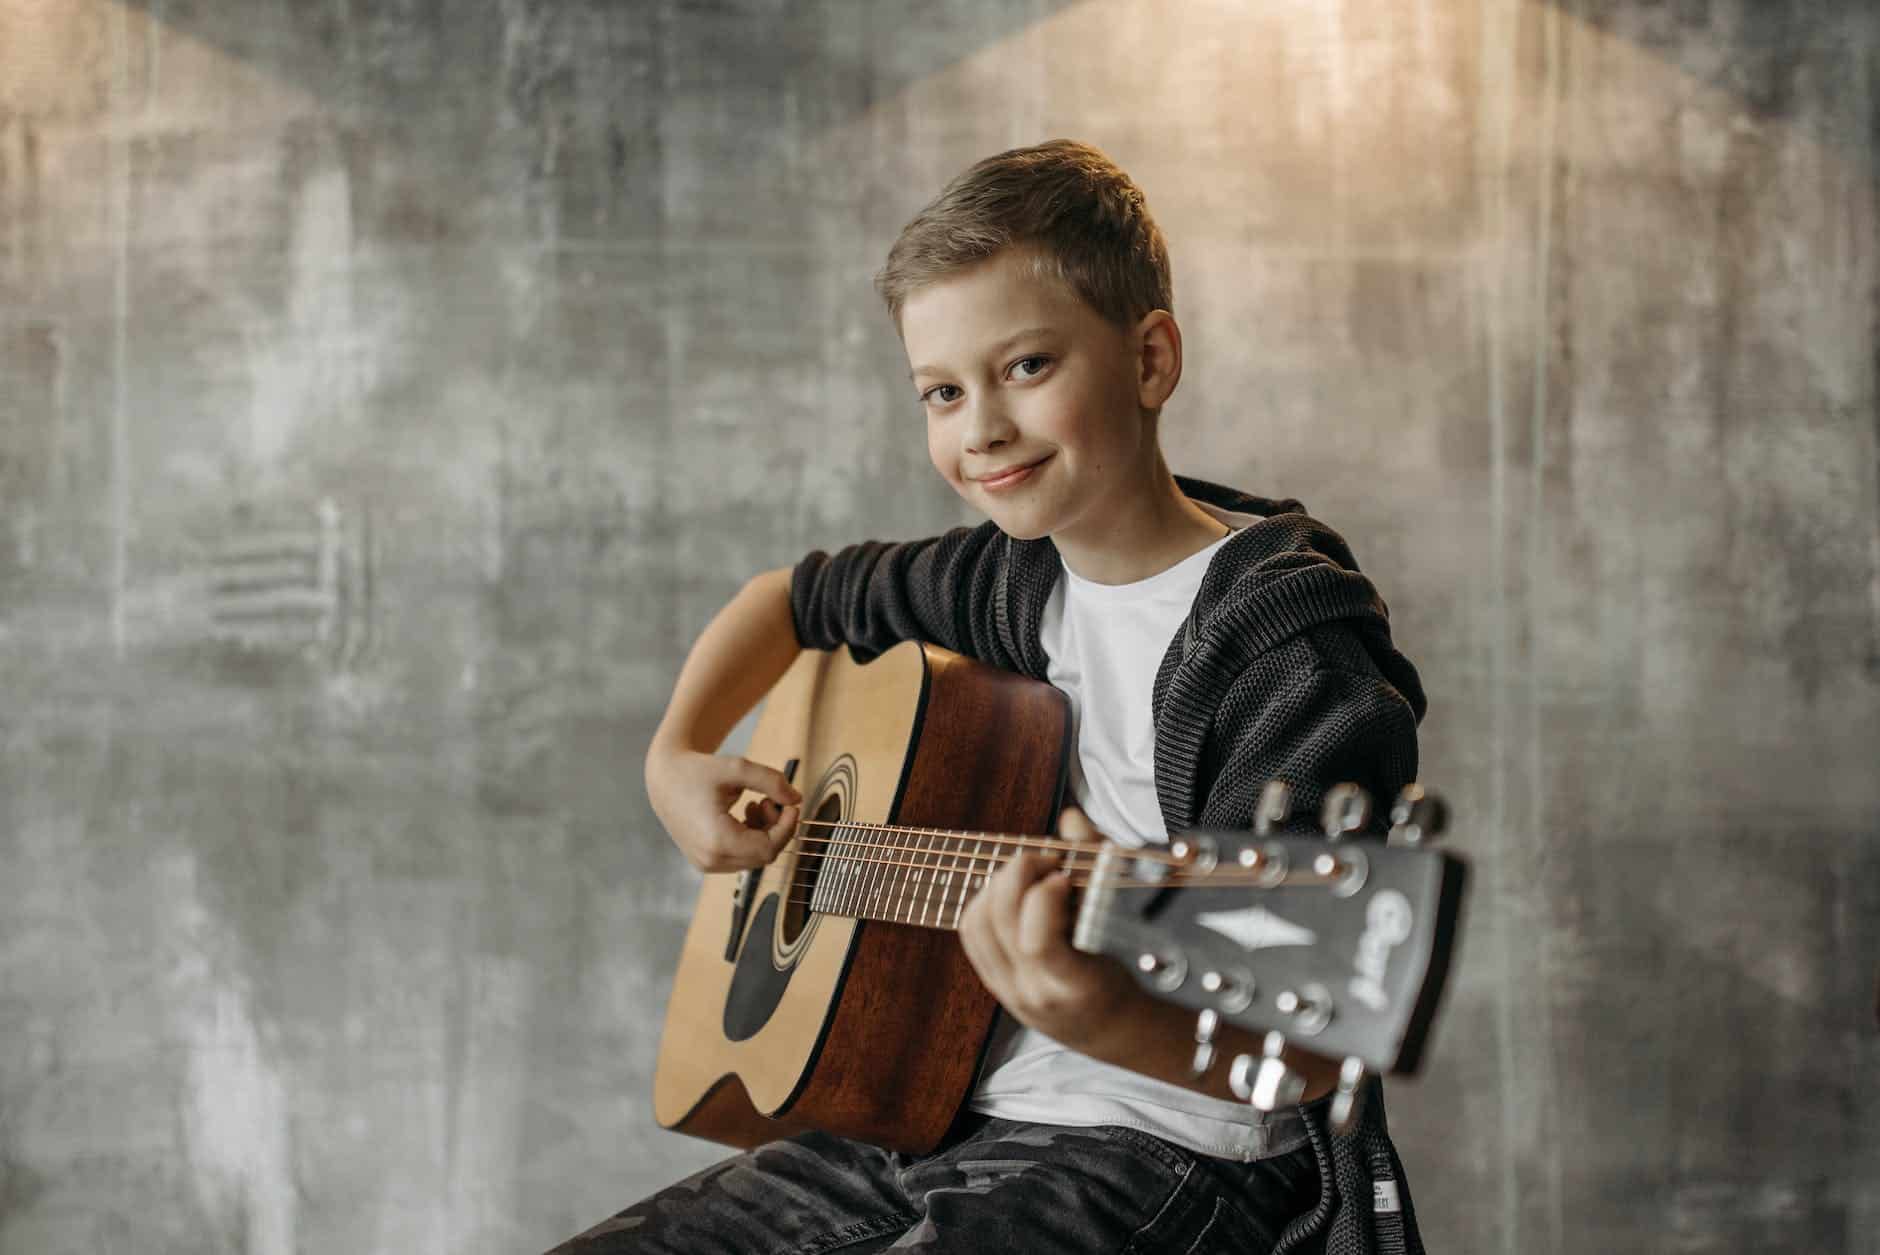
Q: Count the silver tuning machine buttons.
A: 6